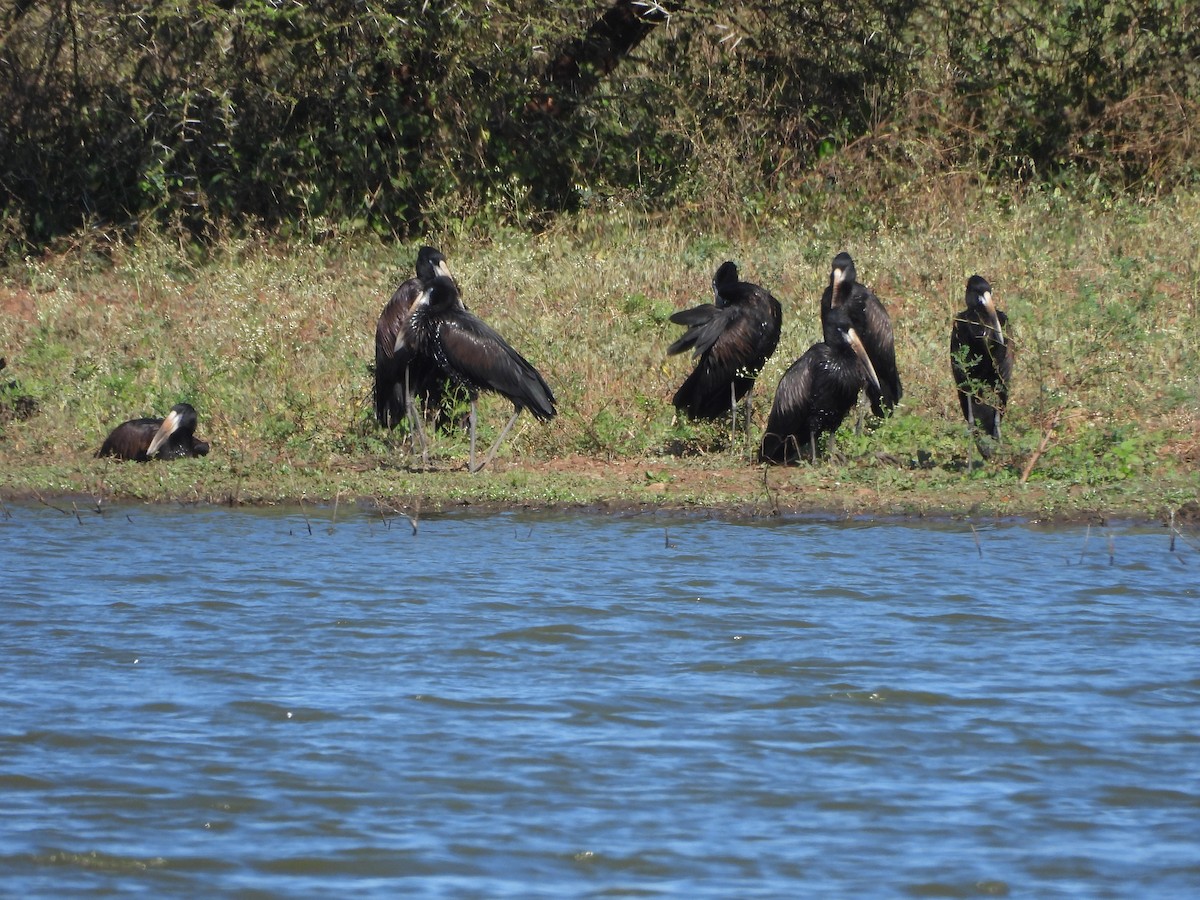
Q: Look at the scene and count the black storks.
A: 7